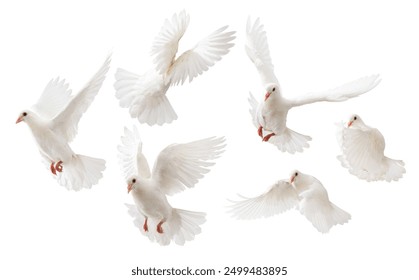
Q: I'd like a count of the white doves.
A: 6